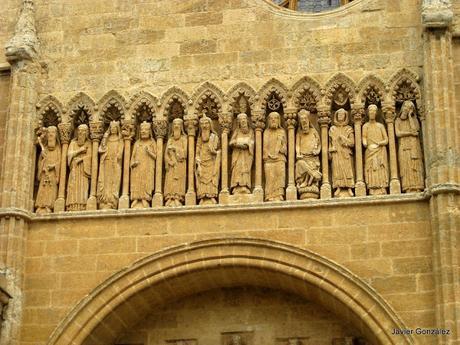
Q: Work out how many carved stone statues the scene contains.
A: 12